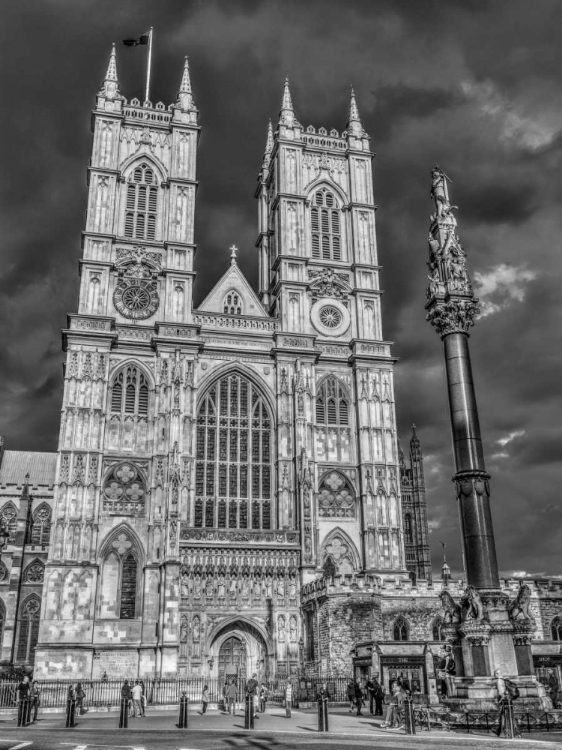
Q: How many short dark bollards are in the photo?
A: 8